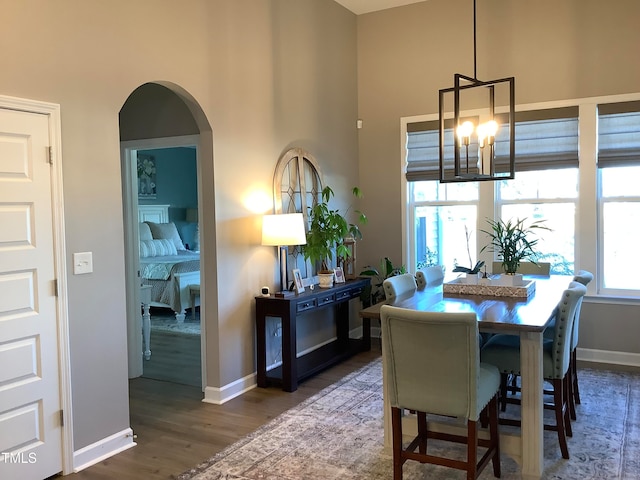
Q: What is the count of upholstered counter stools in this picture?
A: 6